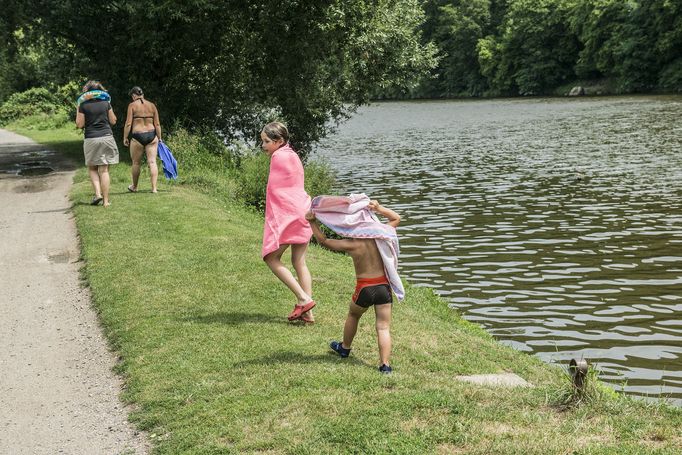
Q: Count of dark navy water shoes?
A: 2